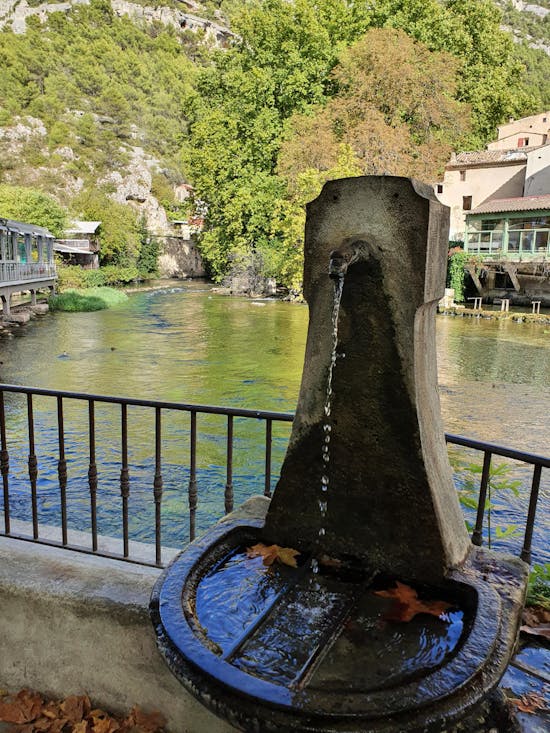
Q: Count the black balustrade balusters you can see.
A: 11